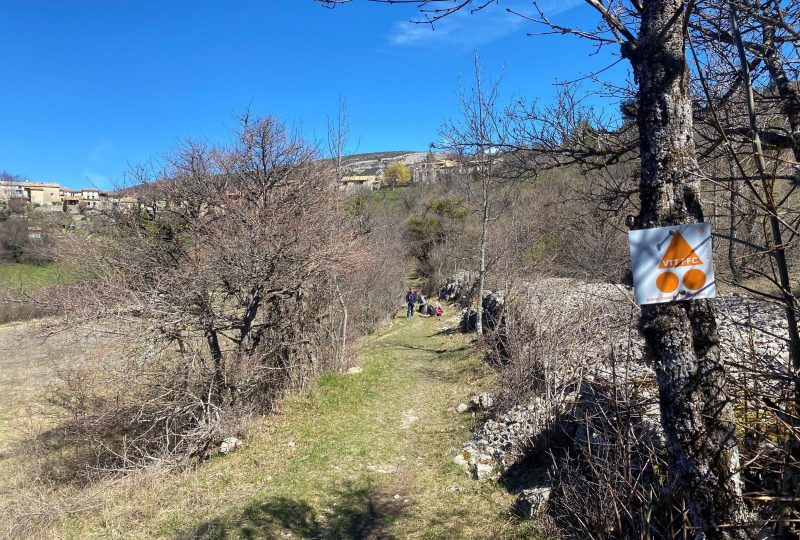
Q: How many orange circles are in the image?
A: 2